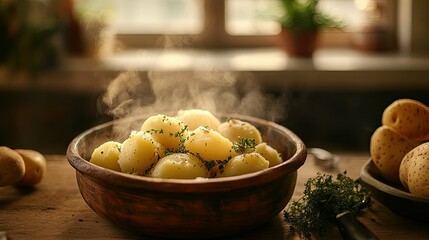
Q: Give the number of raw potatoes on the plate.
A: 3